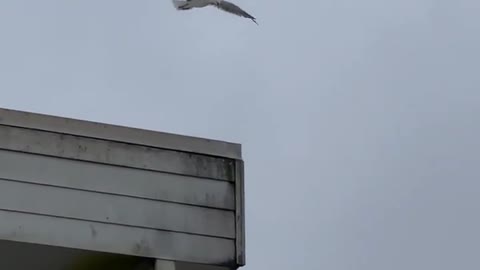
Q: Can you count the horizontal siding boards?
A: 4